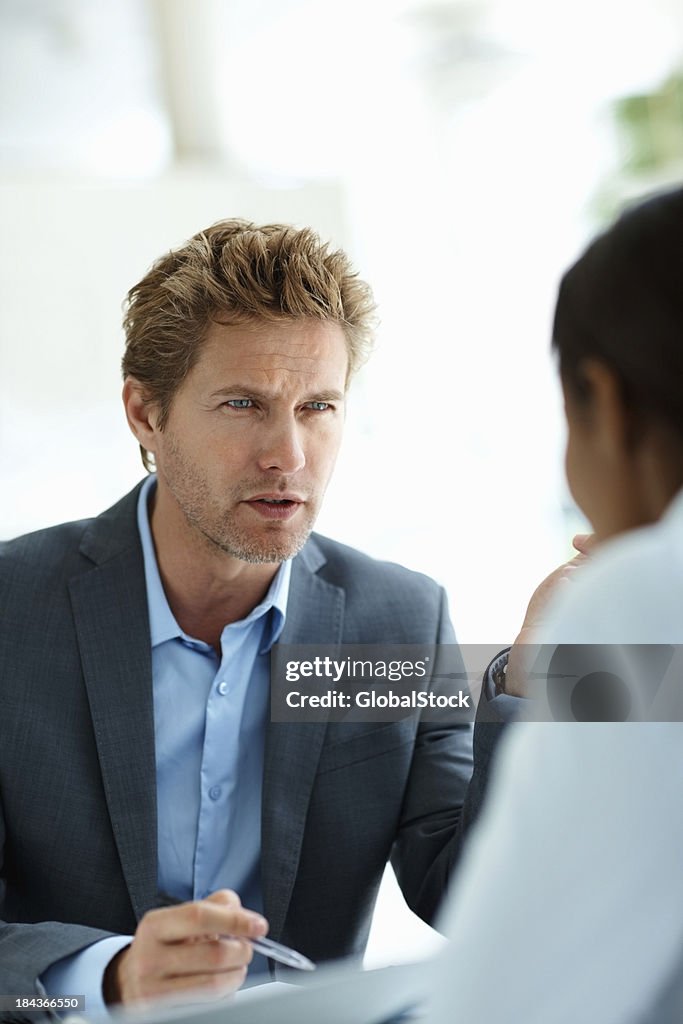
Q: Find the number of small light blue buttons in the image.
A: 2